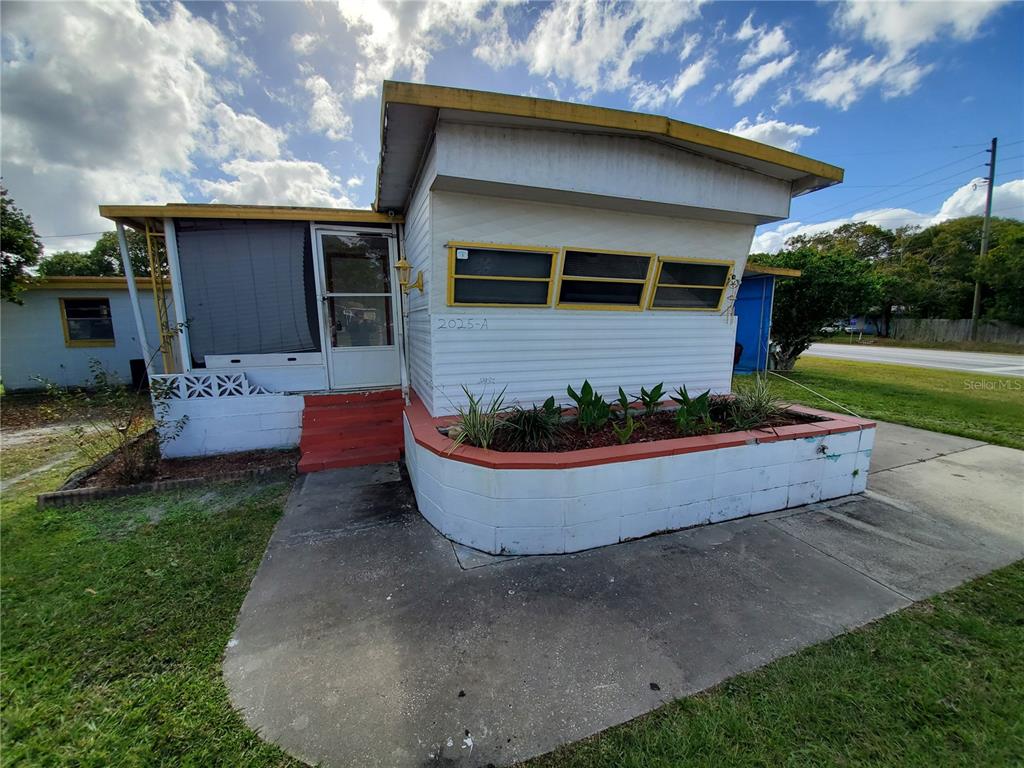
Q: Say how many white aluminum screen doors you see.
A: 1